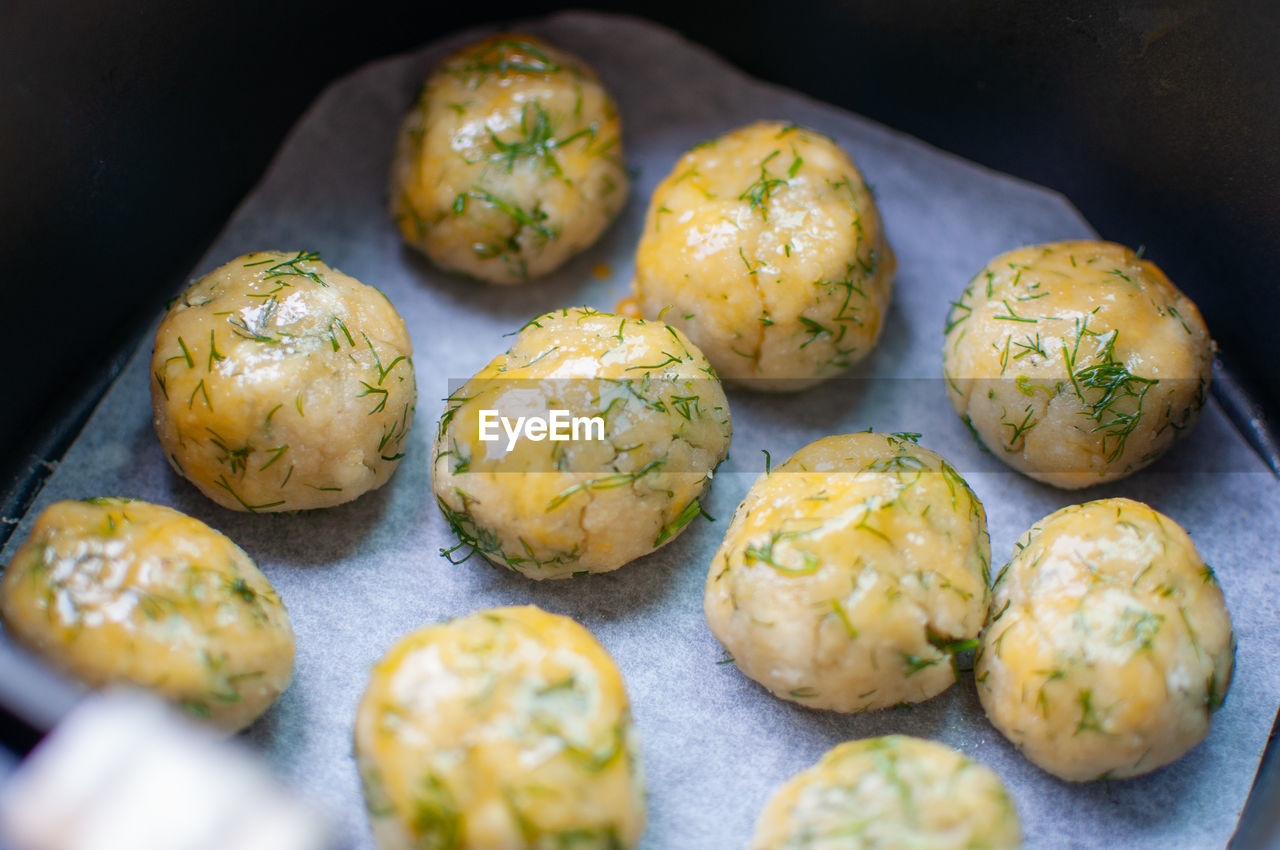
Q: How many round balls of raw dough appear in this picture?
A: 10